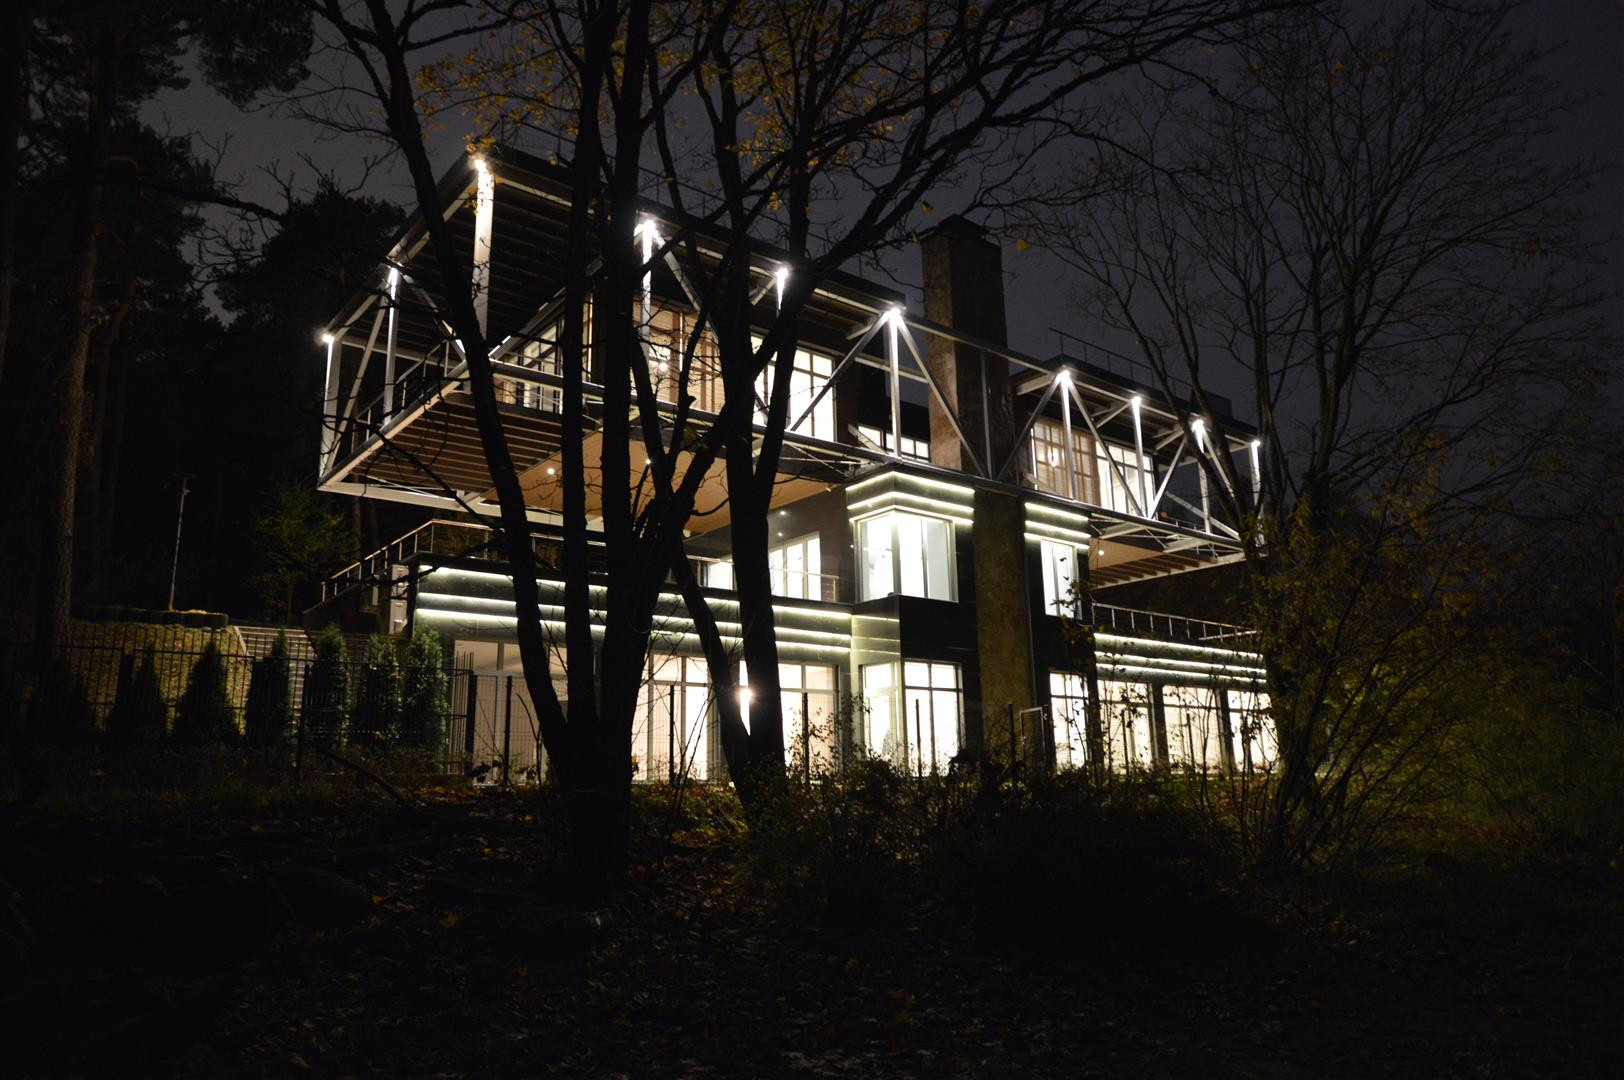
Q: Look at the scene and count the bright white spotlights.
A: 10